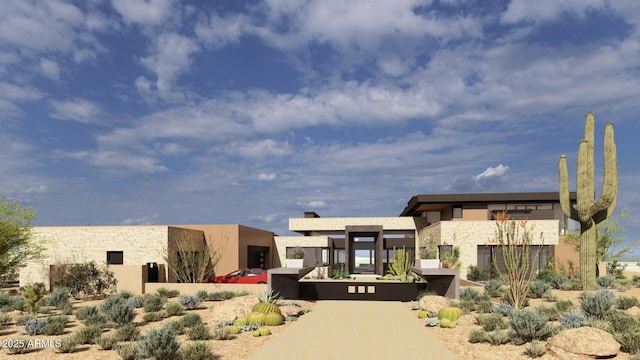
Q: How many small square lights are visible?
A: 3